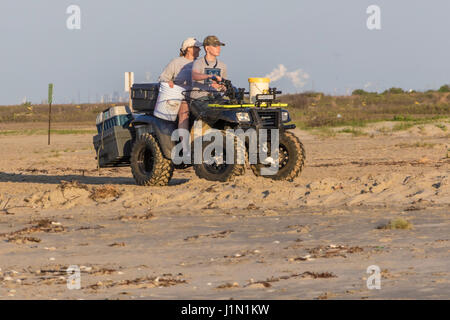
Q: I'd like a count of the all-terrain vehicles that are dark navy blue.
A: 1